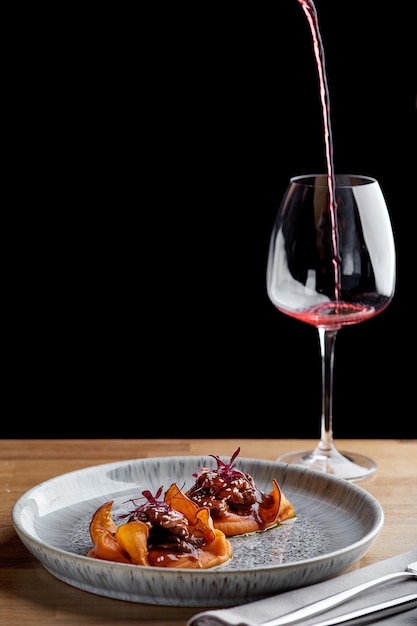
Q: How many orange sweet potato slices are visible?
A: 5